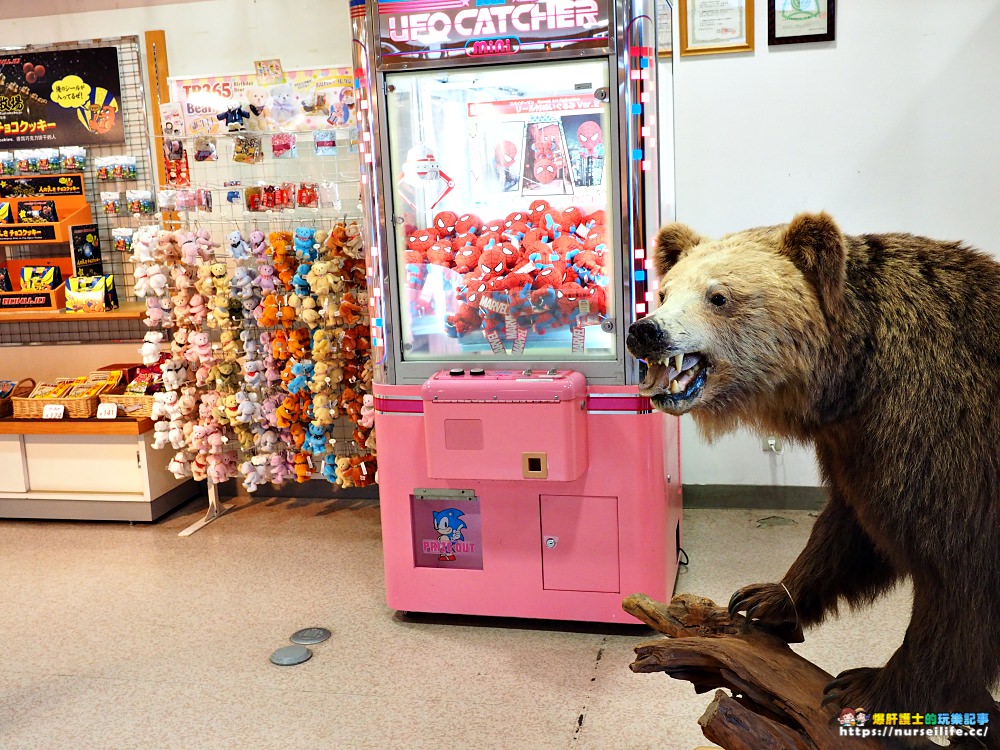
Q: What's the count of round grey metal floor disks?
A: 2